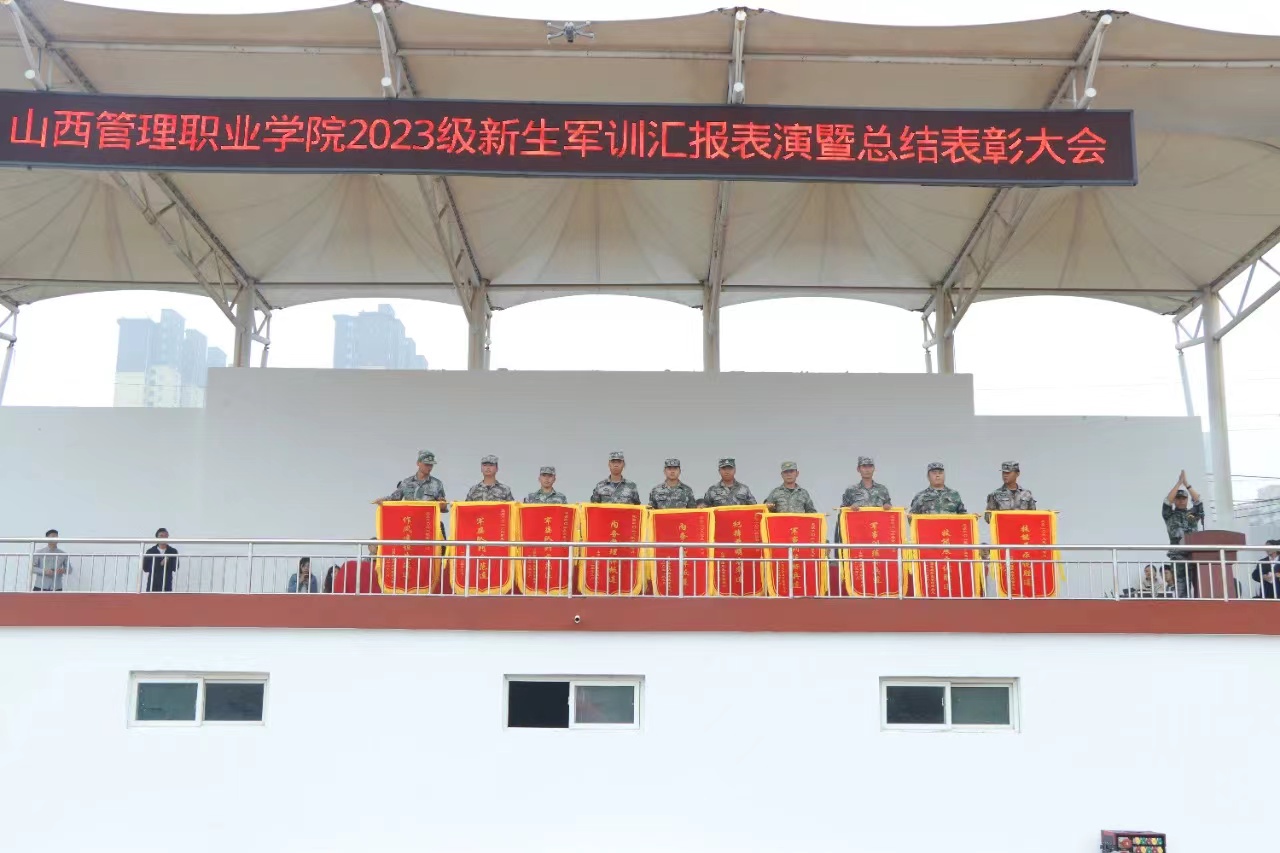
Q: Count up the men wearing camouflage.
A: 11